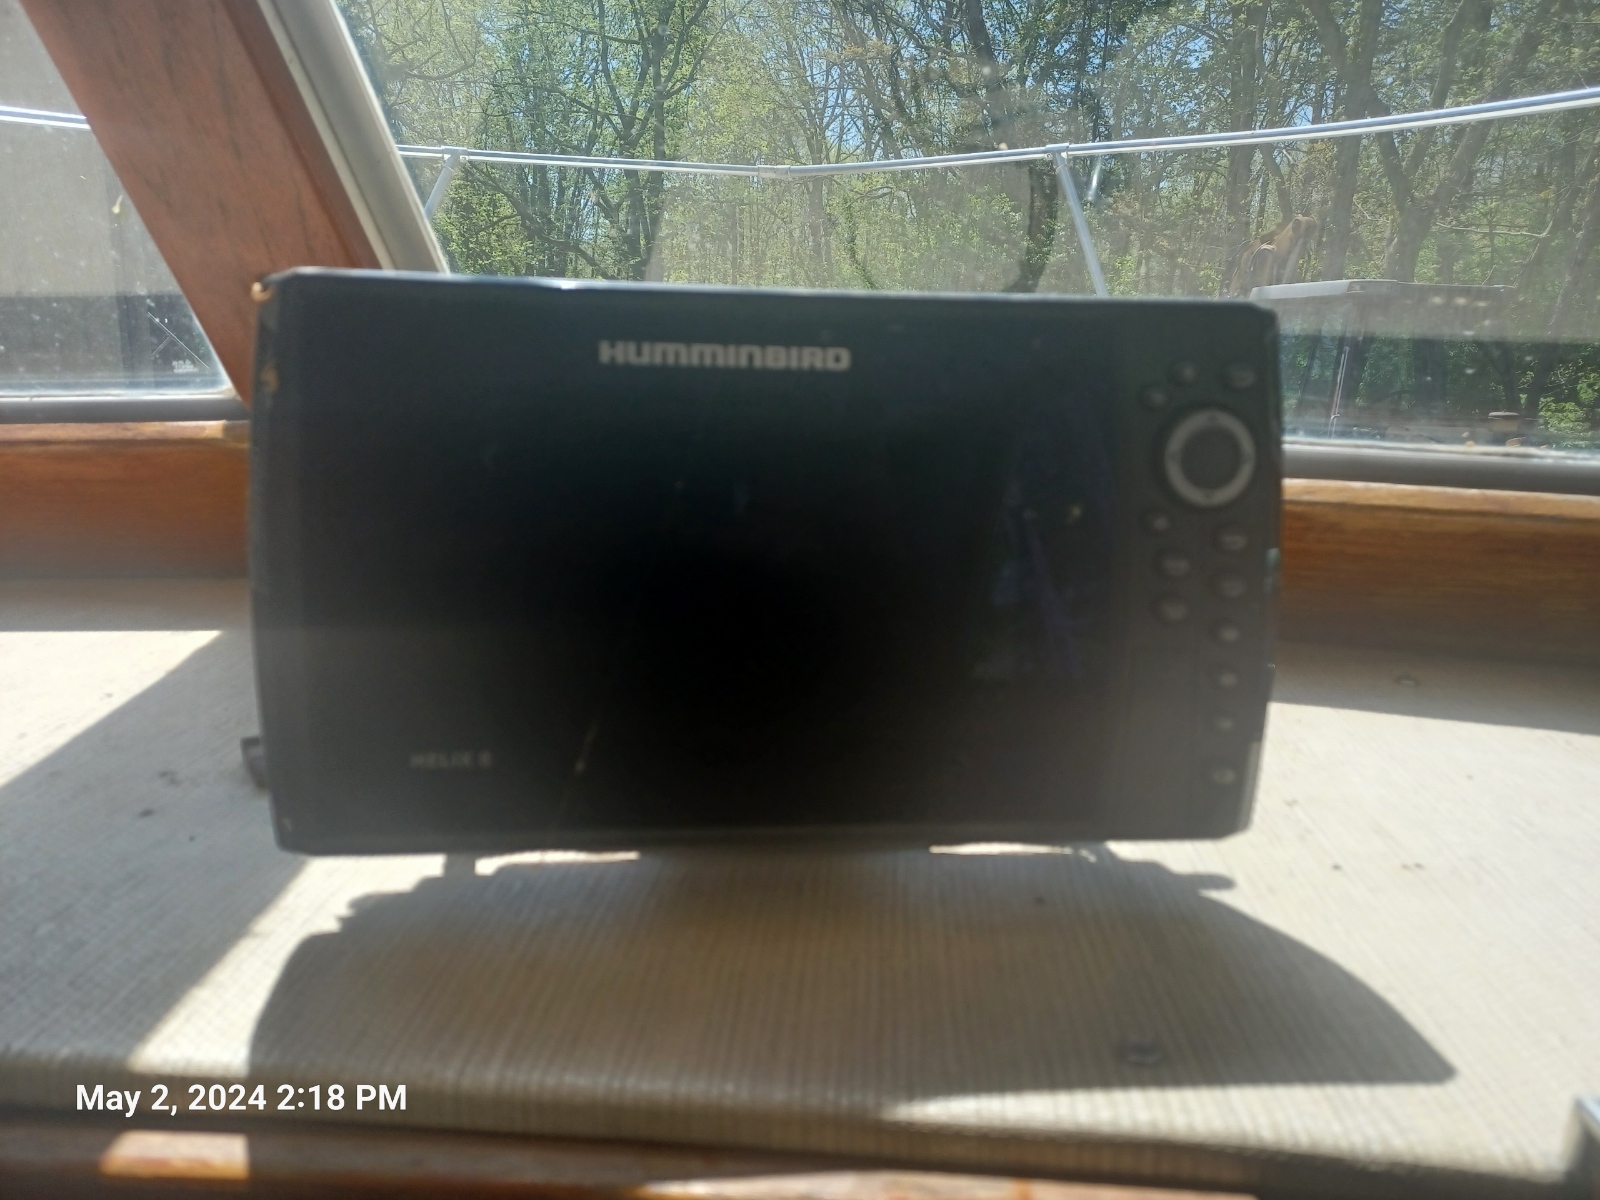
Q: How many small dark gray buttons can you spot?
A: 12